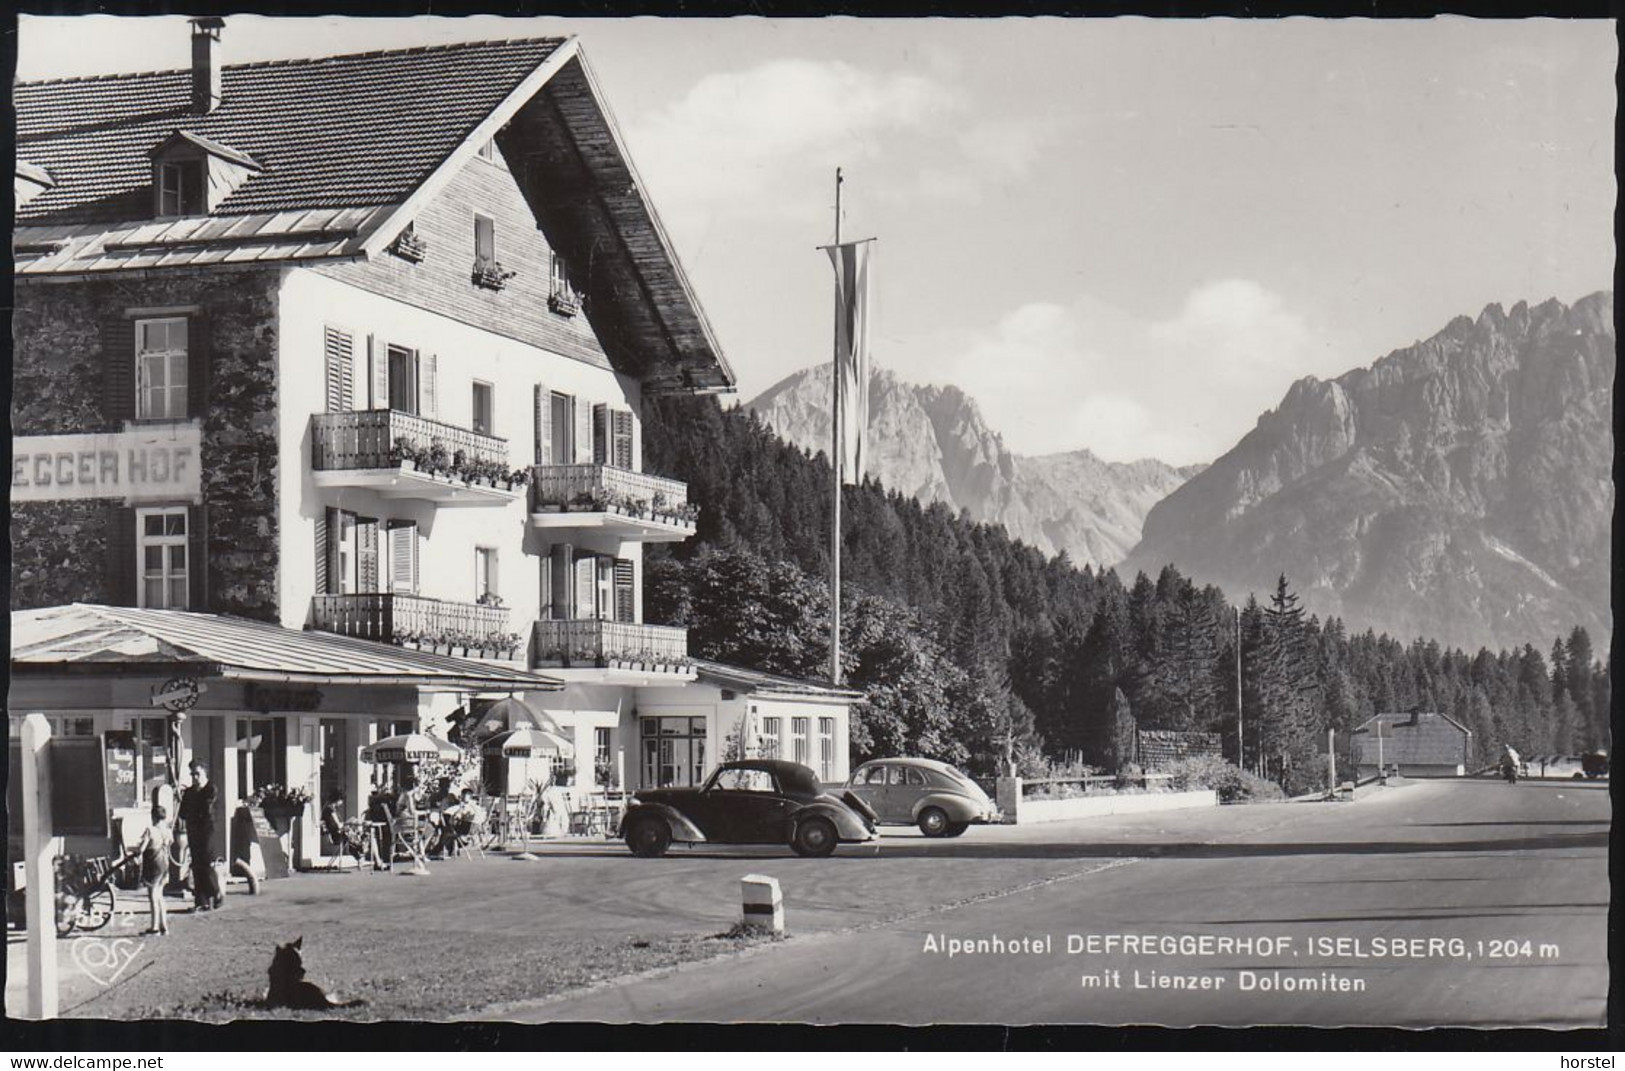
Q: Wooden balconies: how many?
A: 4